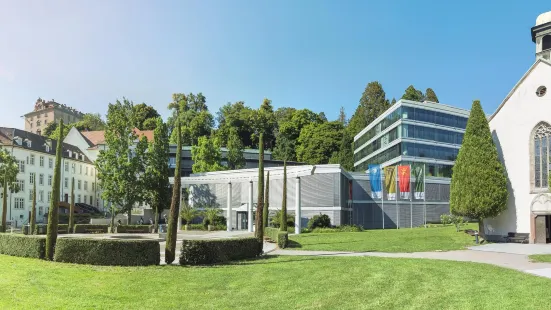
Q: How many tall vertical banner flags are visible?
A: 4